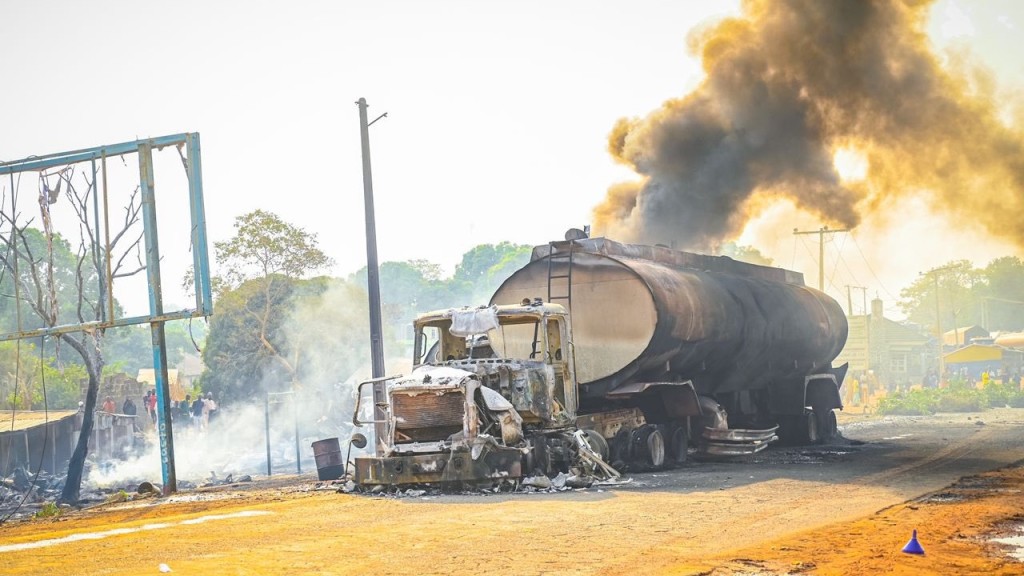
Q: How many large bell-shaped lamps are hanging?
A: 0